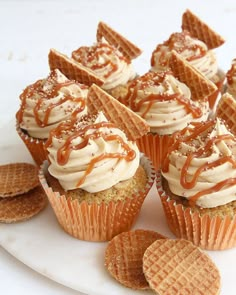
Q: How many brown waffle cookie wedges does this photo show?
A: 6